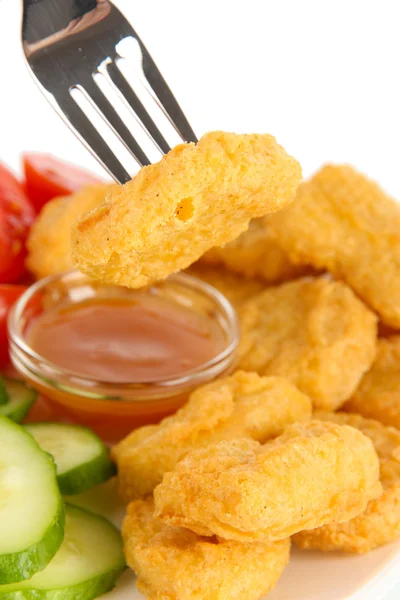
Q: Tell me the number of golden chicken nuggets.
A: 11